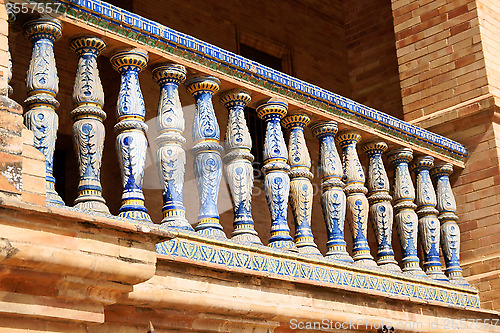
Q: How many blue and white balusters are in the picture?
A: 14